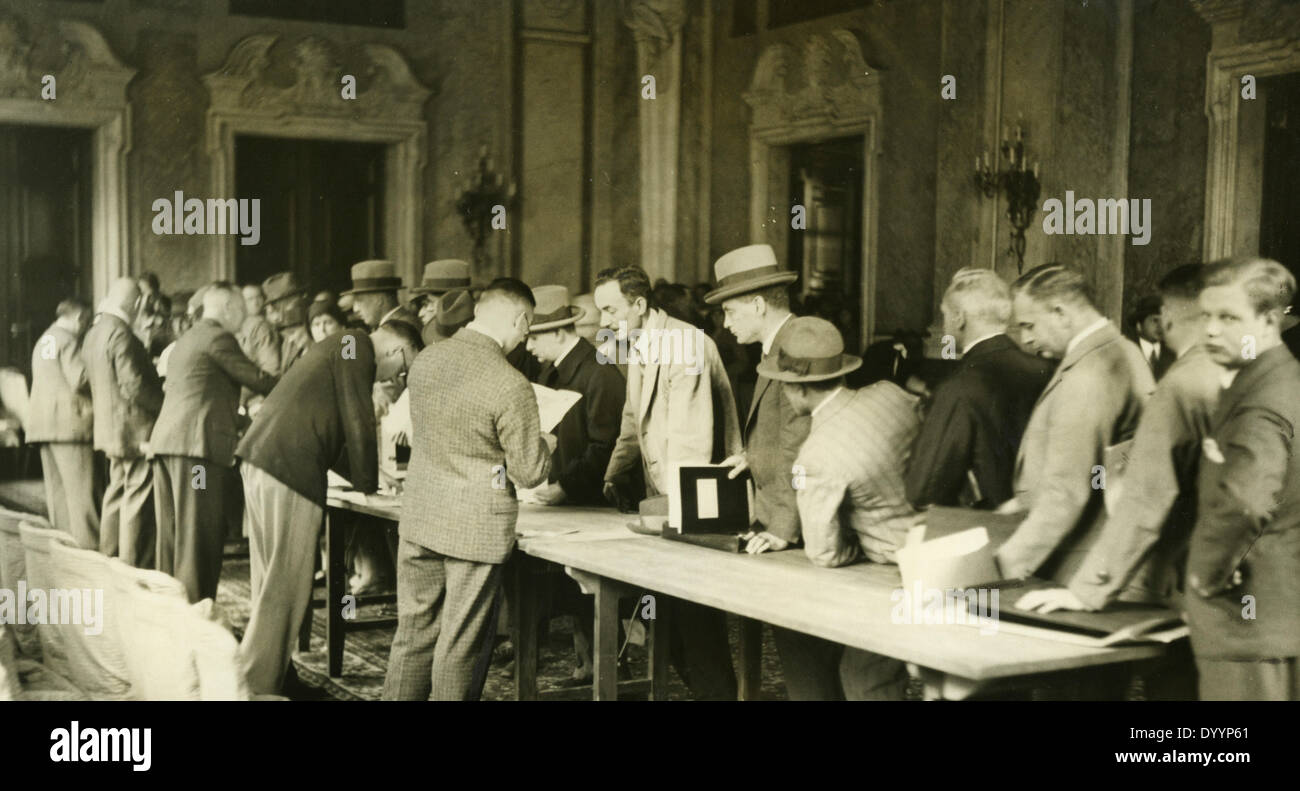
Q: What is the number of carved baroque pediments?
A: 3